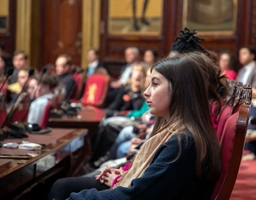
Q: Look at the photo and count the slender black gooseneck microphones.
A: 3